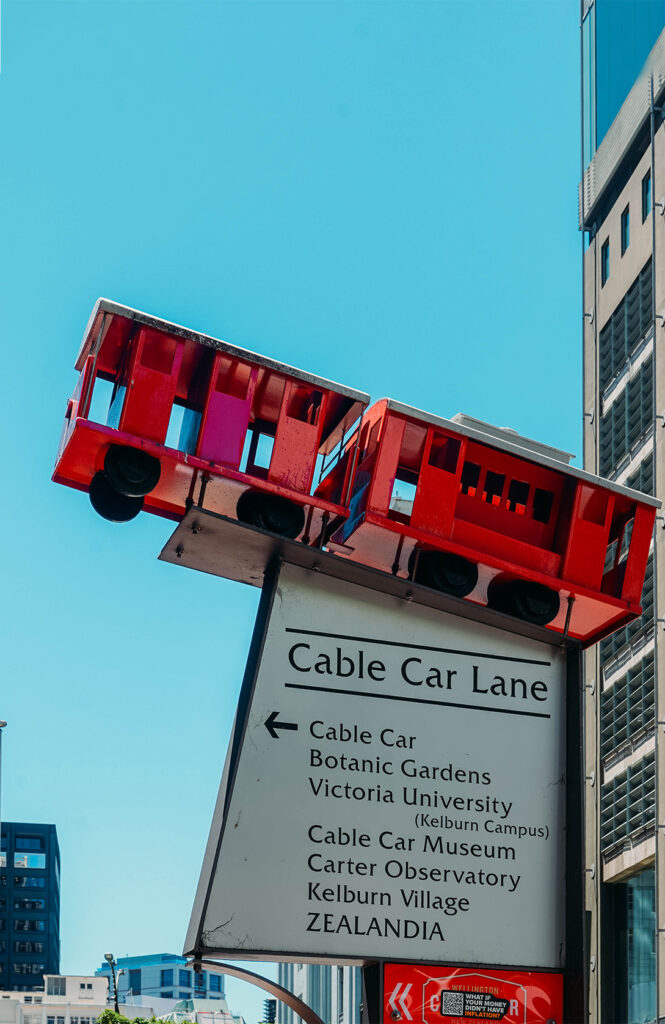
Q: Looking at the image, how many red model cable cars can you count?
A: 2